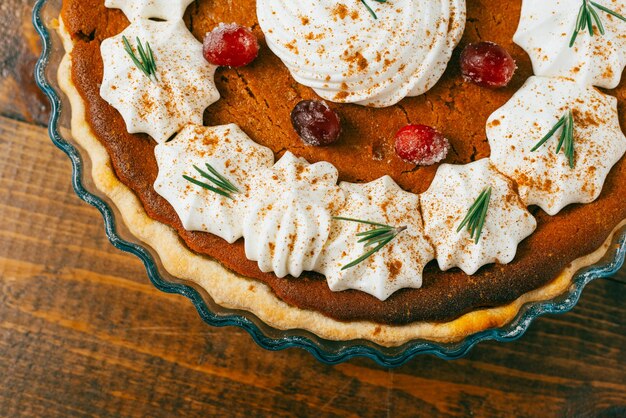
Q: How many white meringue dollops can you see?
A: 9